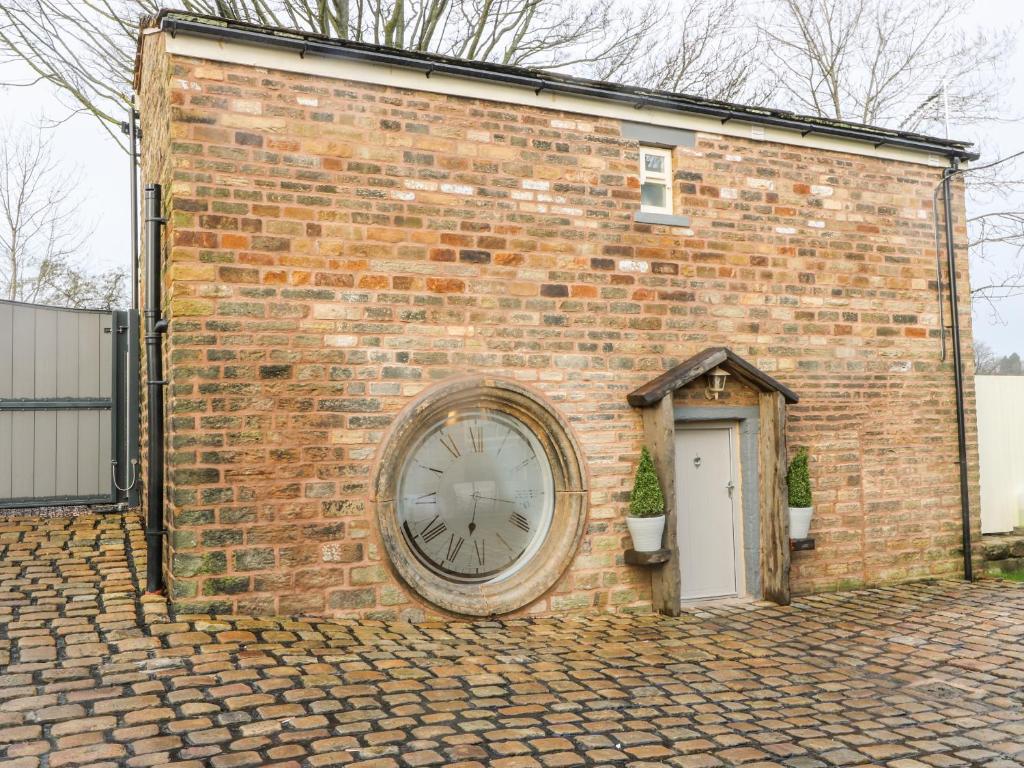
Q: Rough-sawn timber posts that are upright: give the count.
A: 2